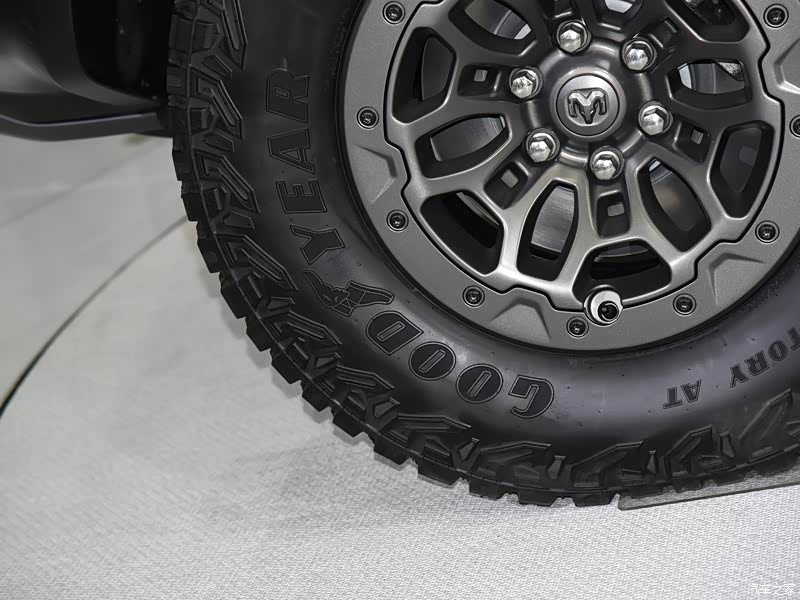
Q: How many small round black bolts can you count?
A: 9